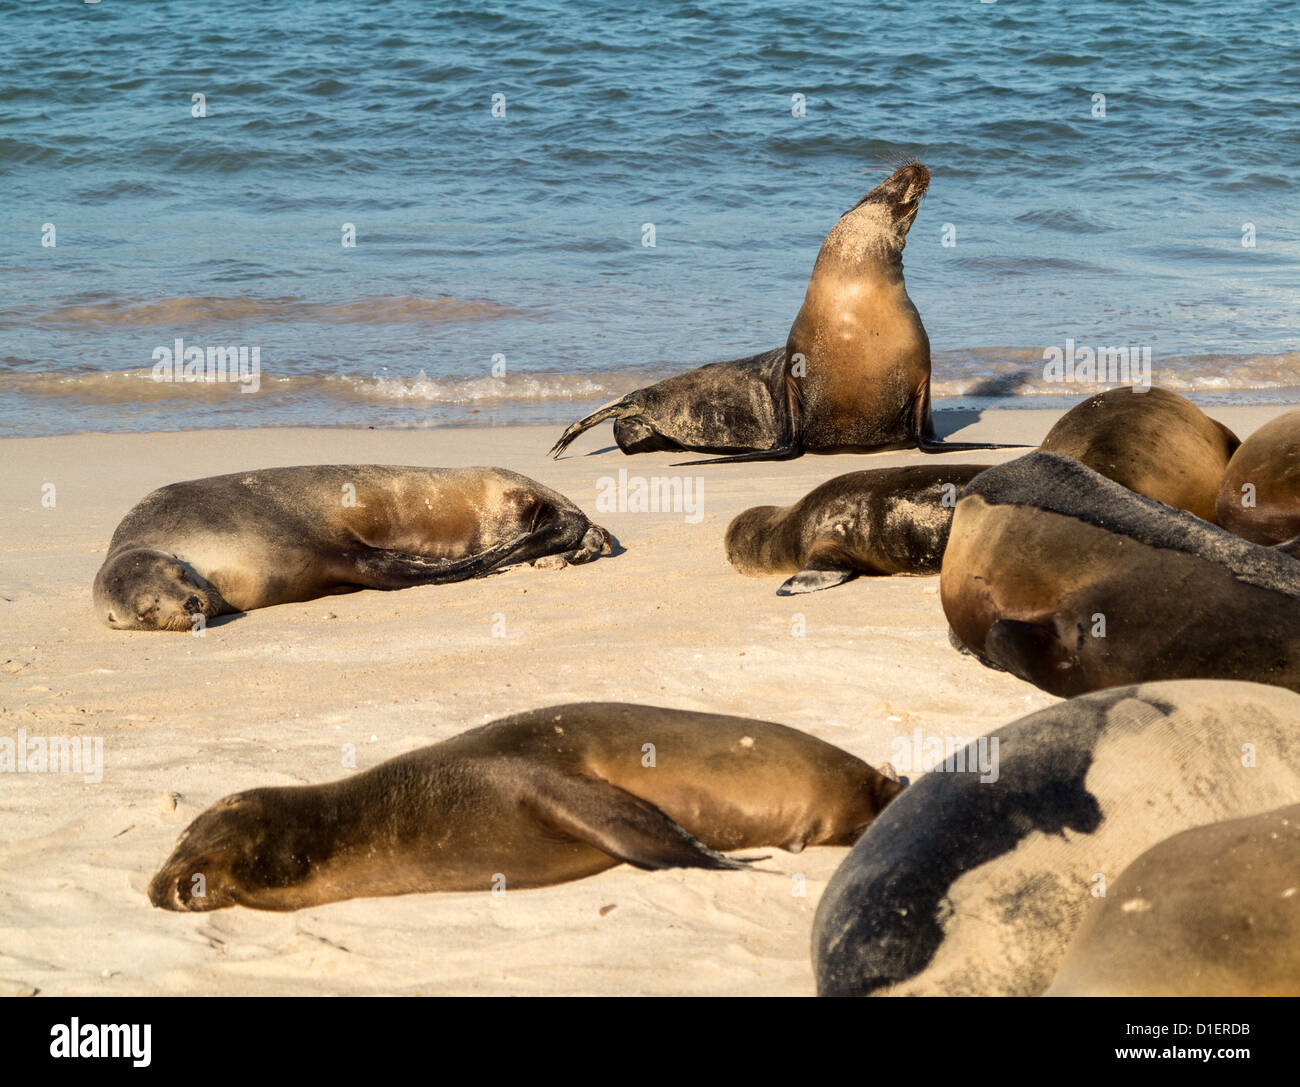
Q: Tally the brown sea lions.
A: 9